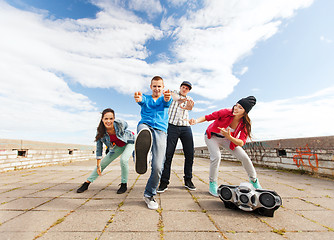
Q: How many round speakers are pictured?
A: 3